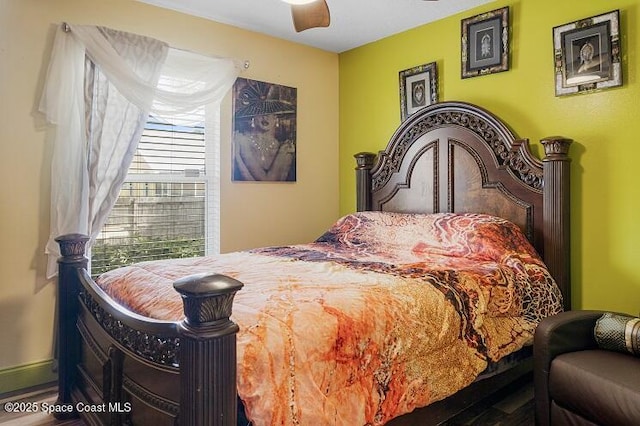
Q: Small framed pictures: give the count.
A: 3